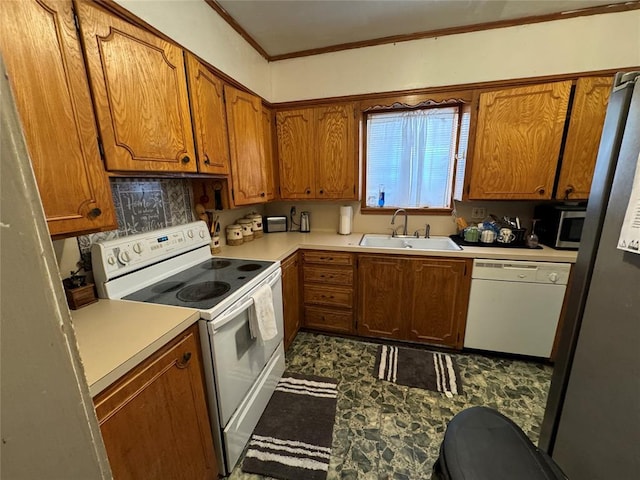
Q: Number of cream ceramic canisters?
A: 3